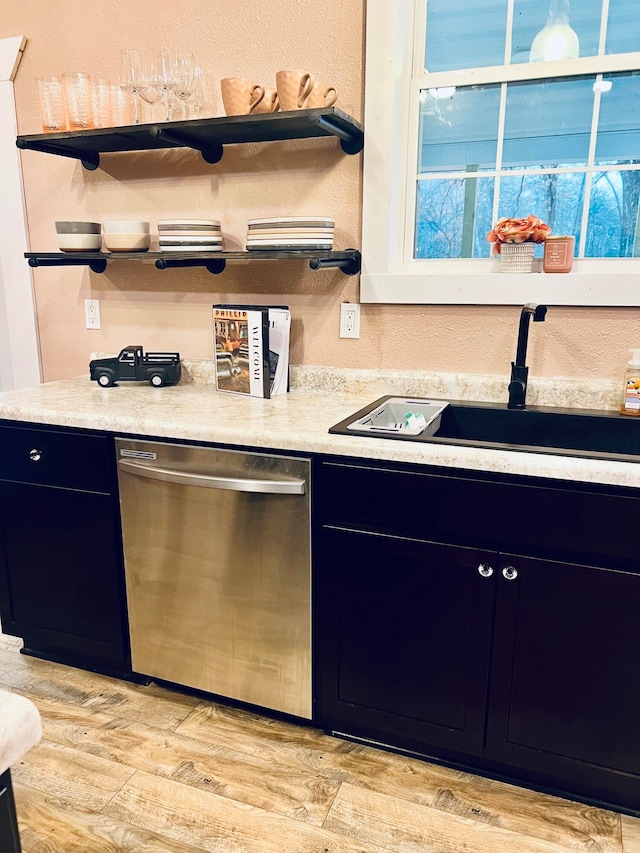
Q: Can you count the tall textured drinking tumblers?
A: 4